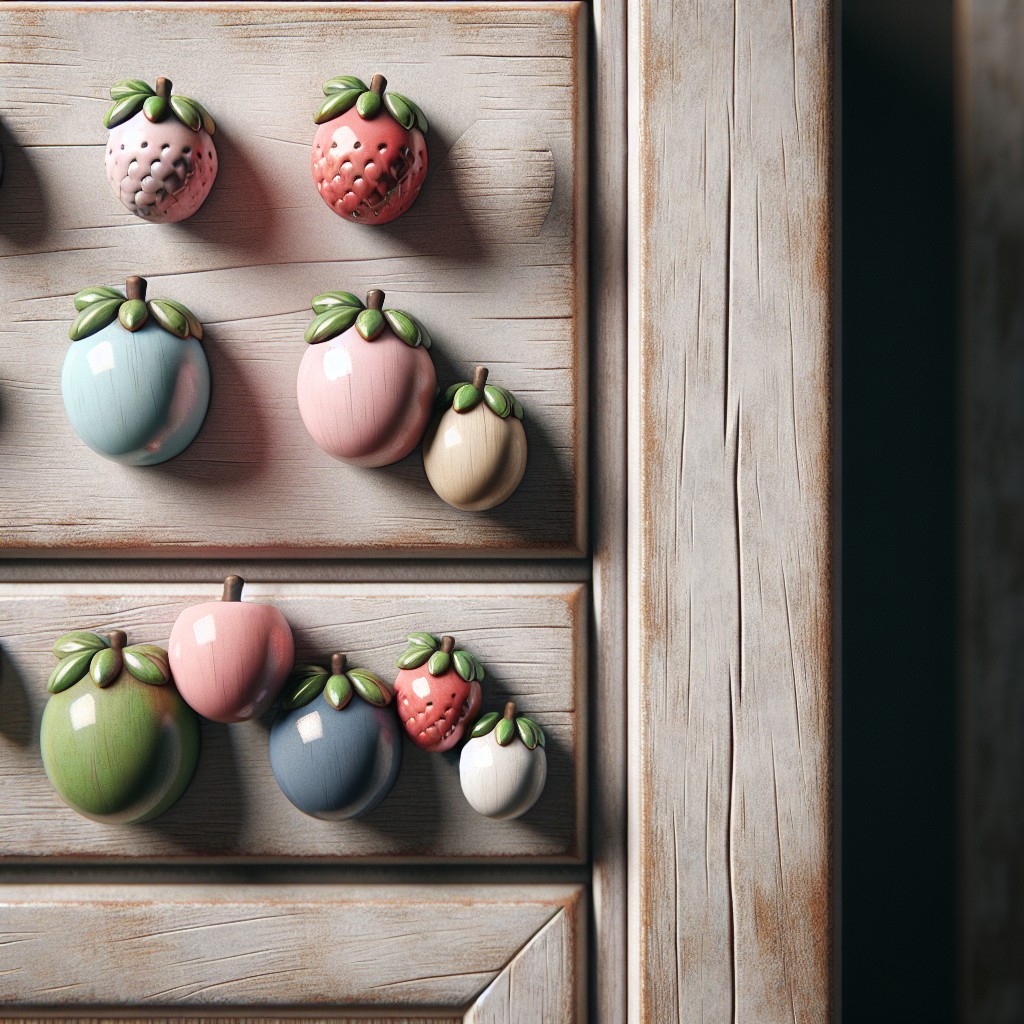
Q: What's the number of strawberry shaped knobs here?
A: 3